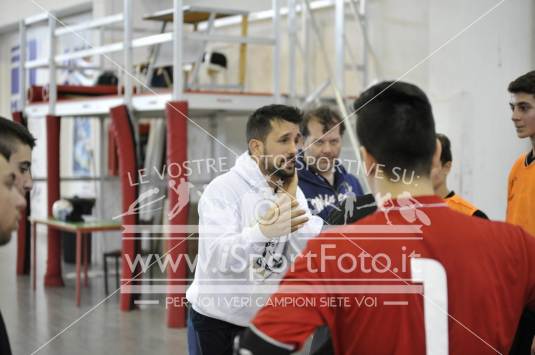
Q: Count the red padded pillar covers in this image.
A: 4